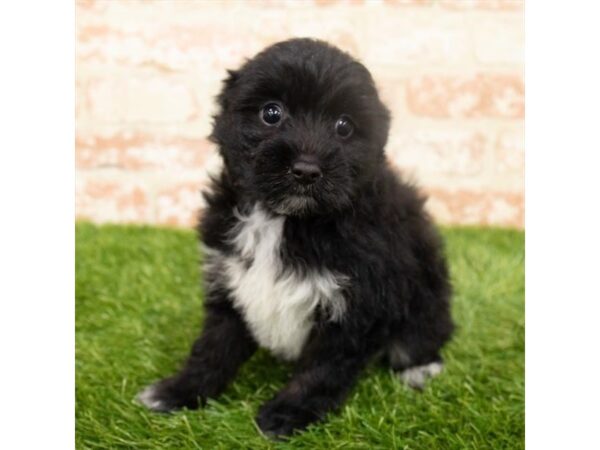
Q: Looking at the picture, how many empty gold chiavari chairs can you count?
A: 0